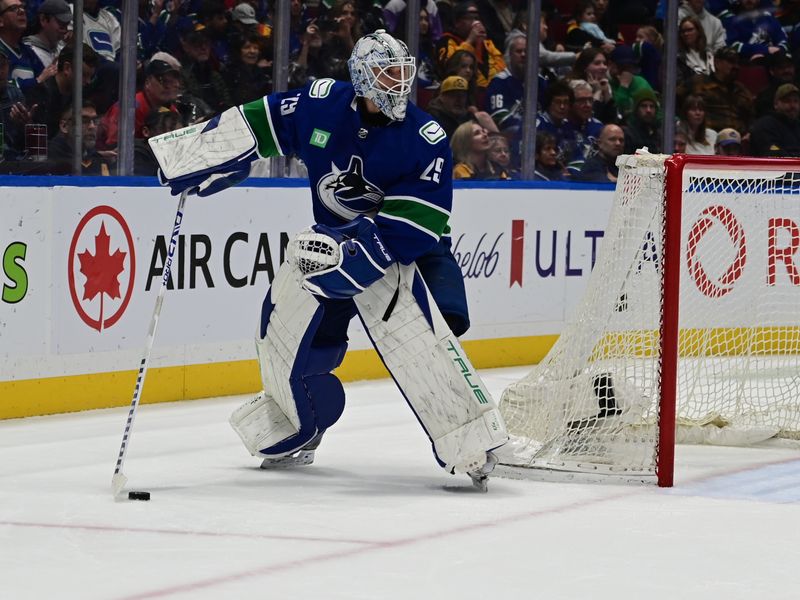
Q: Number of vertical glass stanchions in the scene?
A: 6